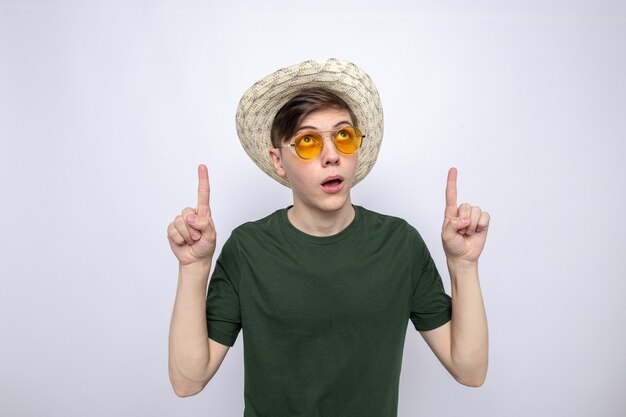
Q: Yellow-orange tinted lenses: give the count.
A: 2